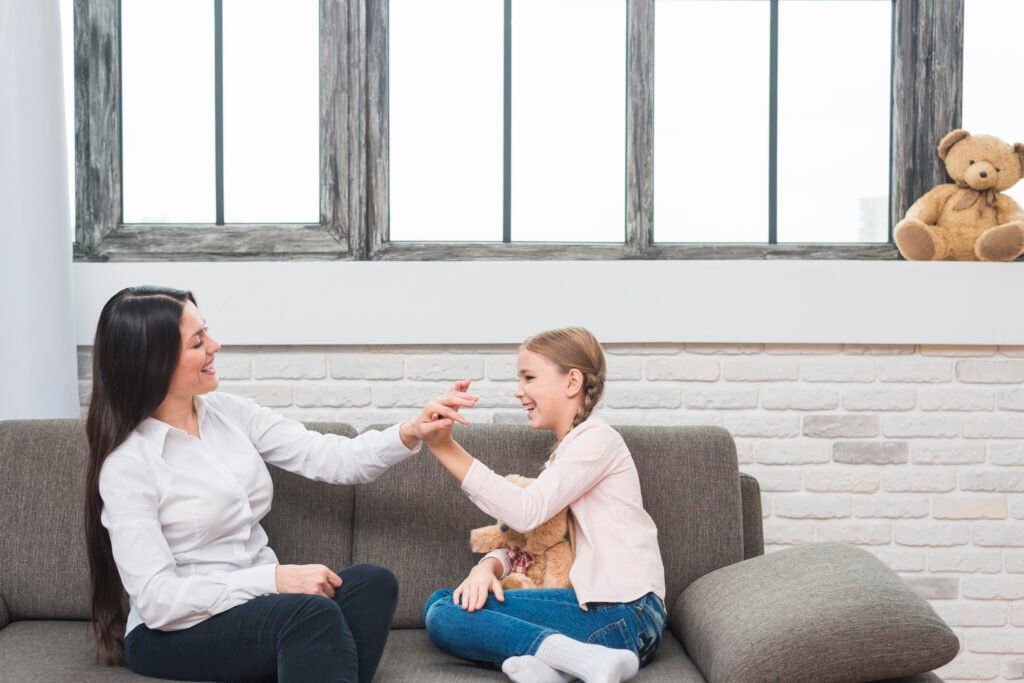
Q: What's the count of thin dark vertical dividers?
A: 3